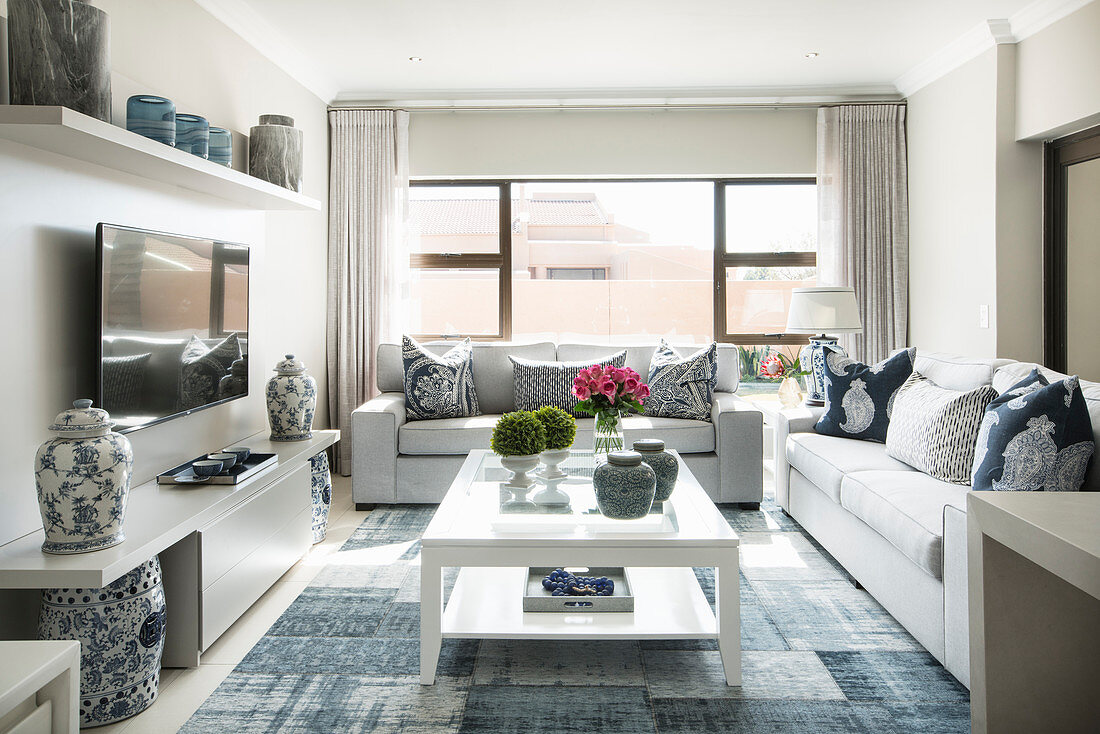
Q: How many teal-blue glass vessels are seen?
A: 3